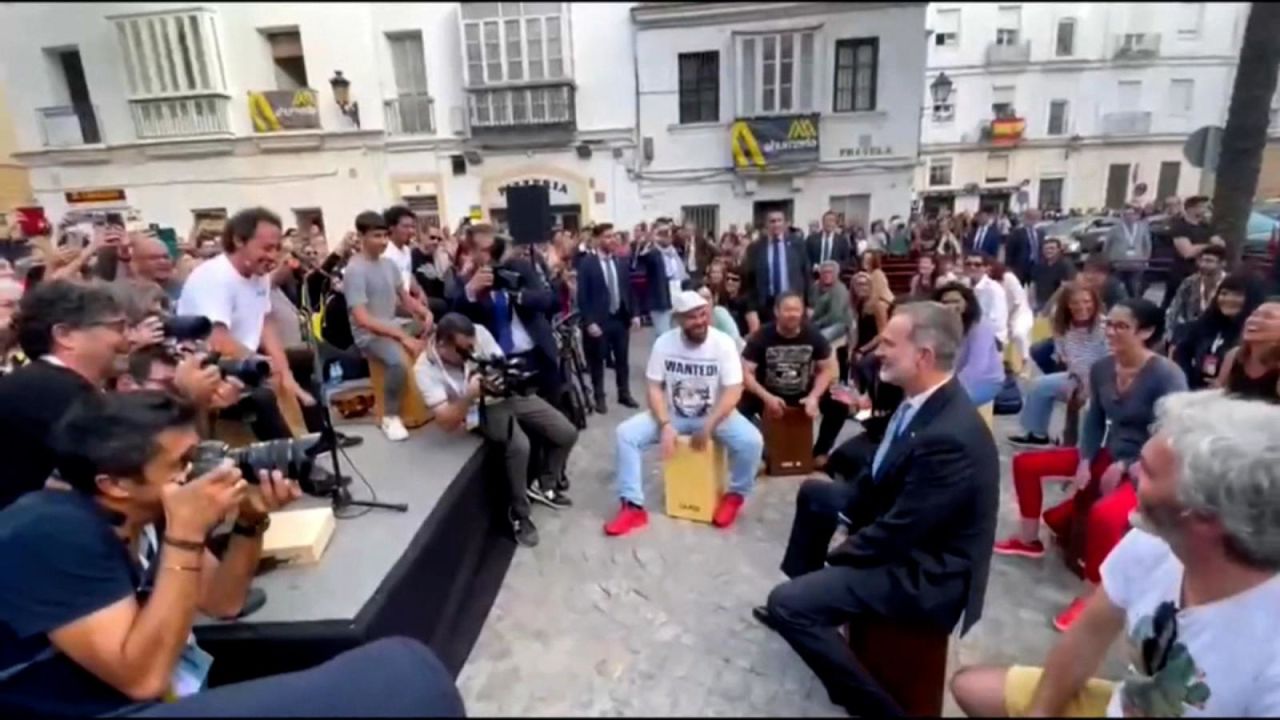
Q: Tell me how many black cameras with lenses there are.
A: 5